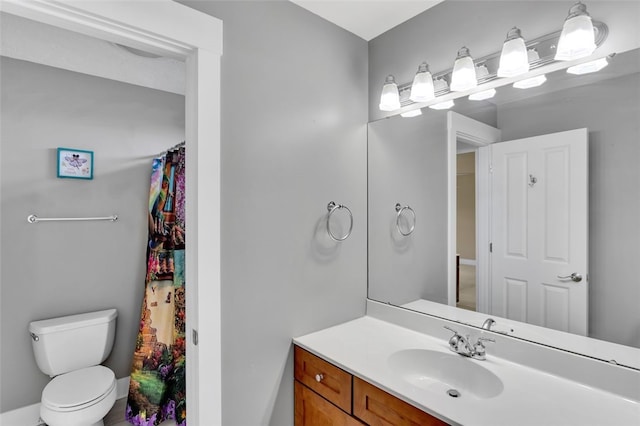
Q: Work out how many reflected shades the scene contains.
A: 5